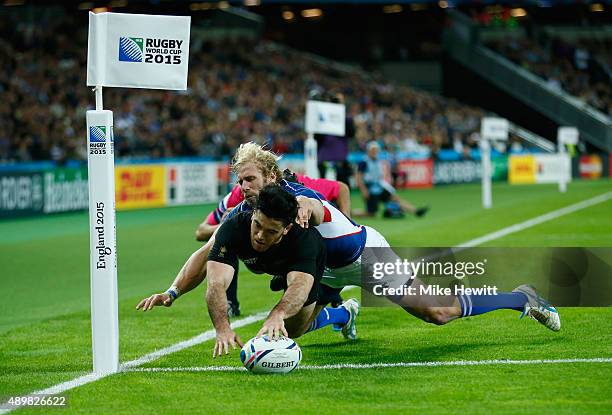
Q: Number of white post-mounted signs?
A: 4